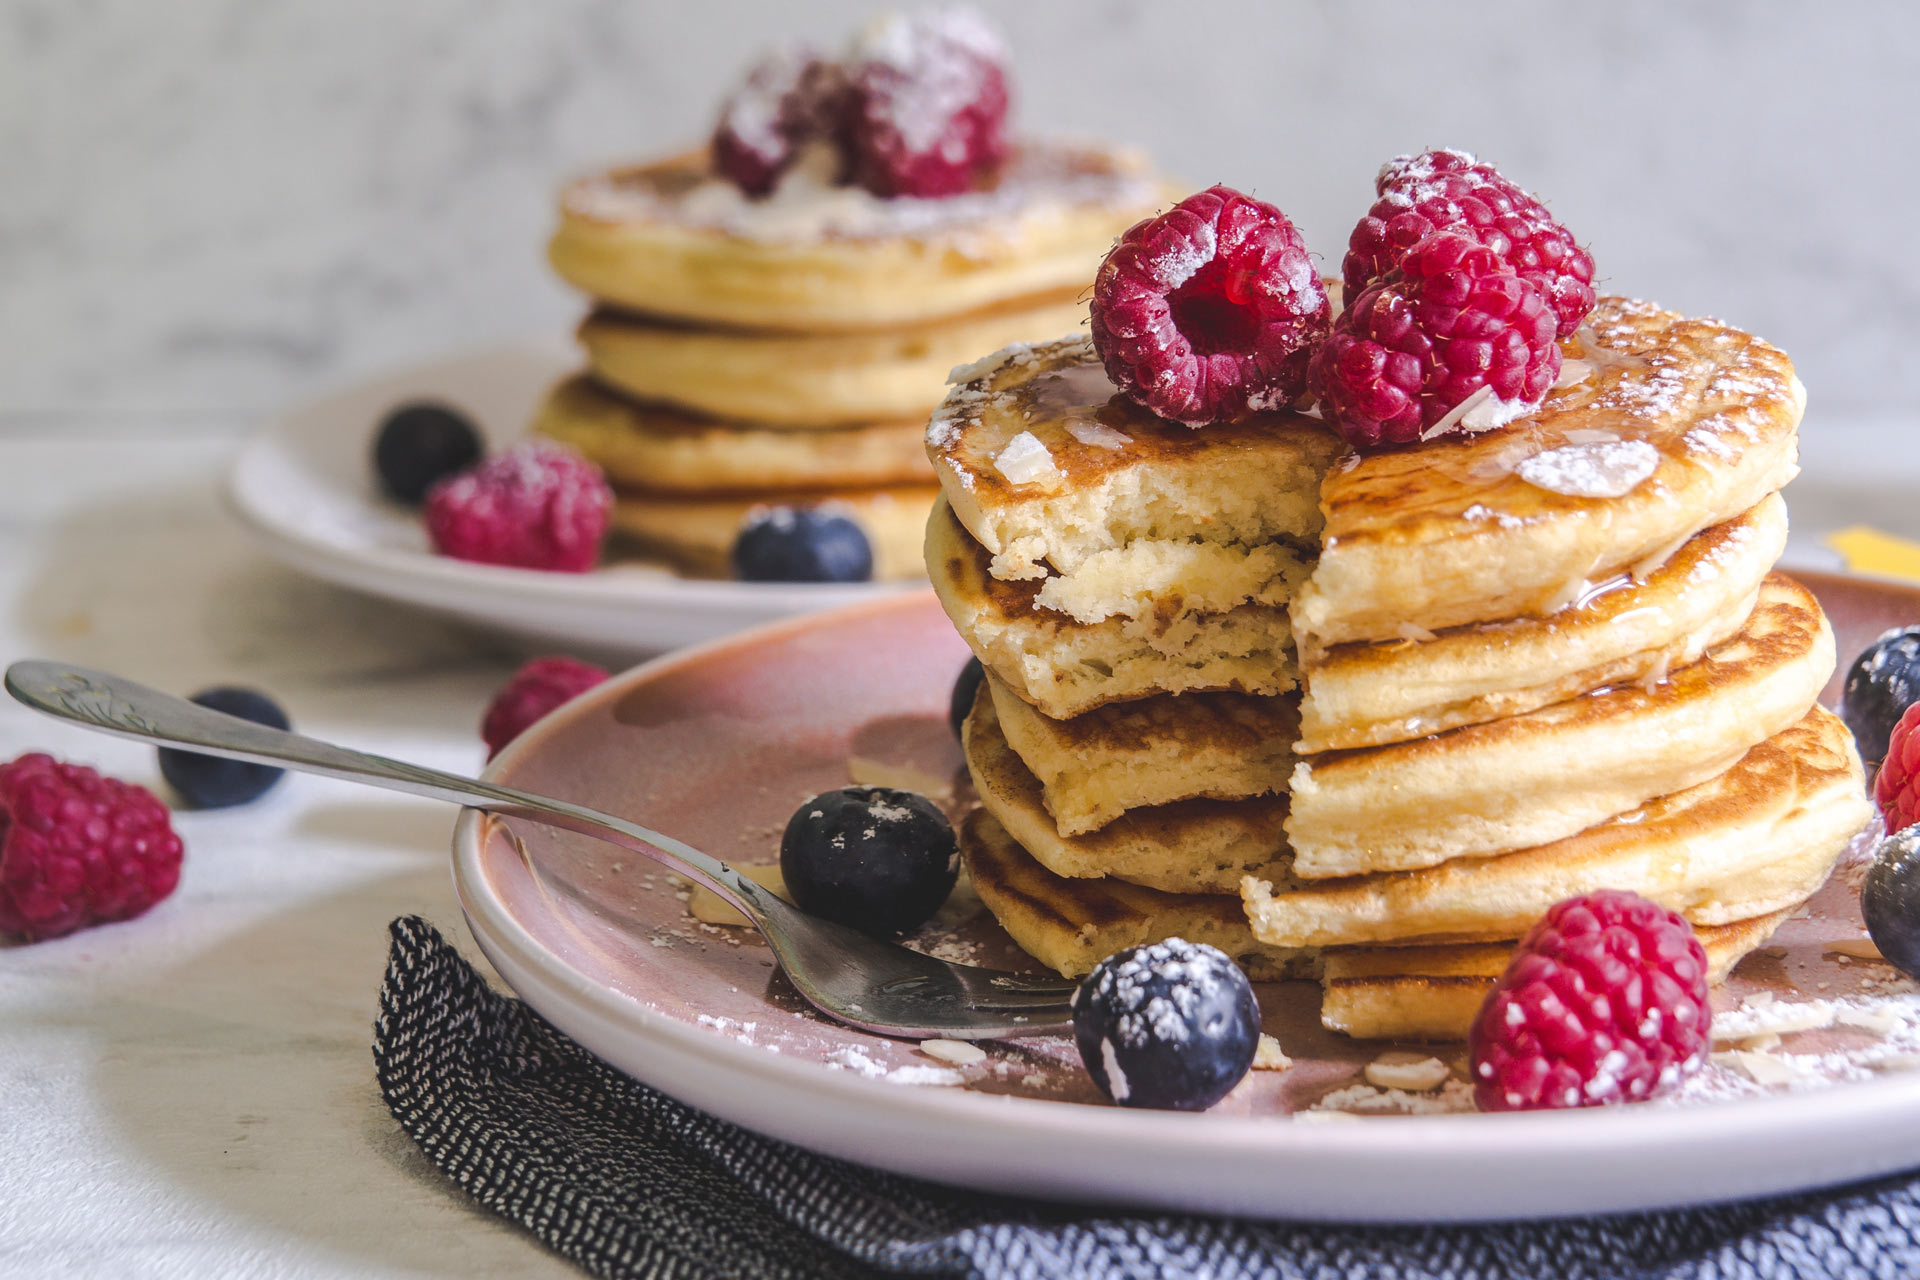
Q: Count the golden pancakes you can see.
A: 9